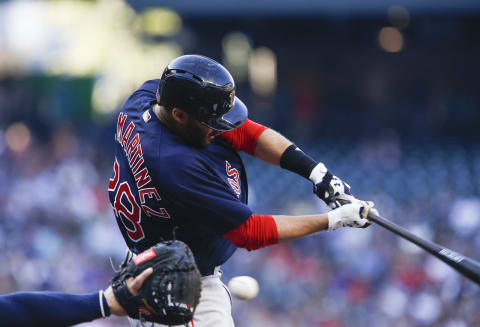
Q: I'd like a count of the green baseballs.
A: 0